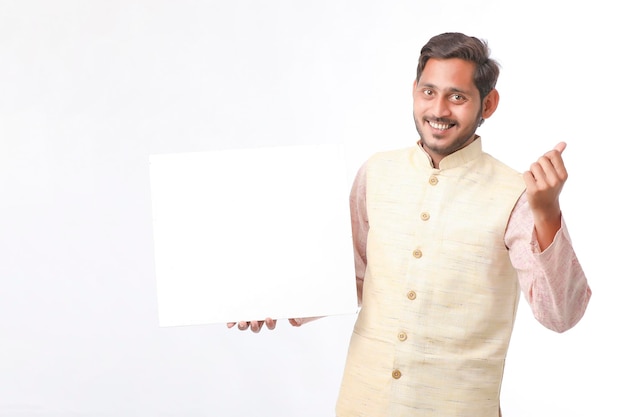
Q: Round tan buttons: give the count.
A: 6